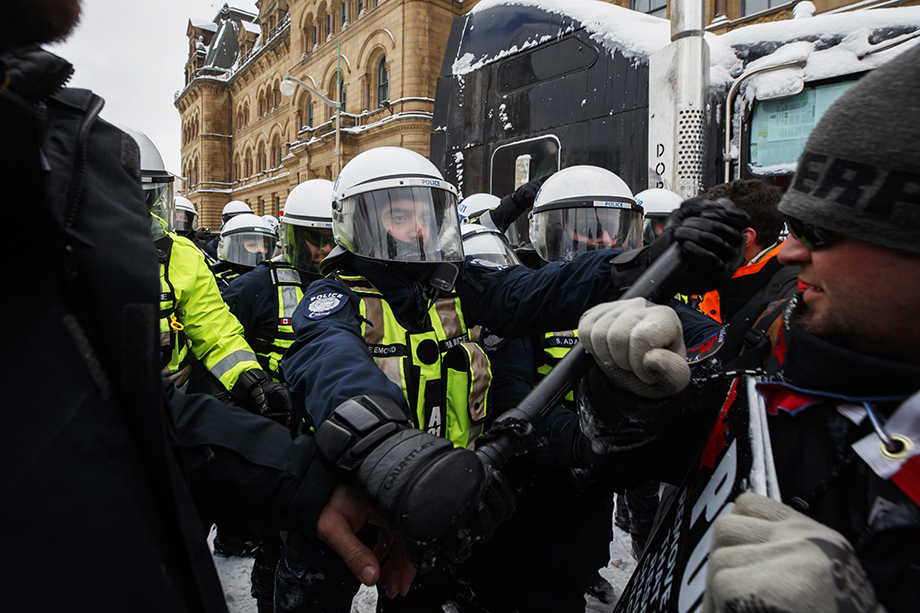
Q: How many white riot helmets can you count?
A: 11